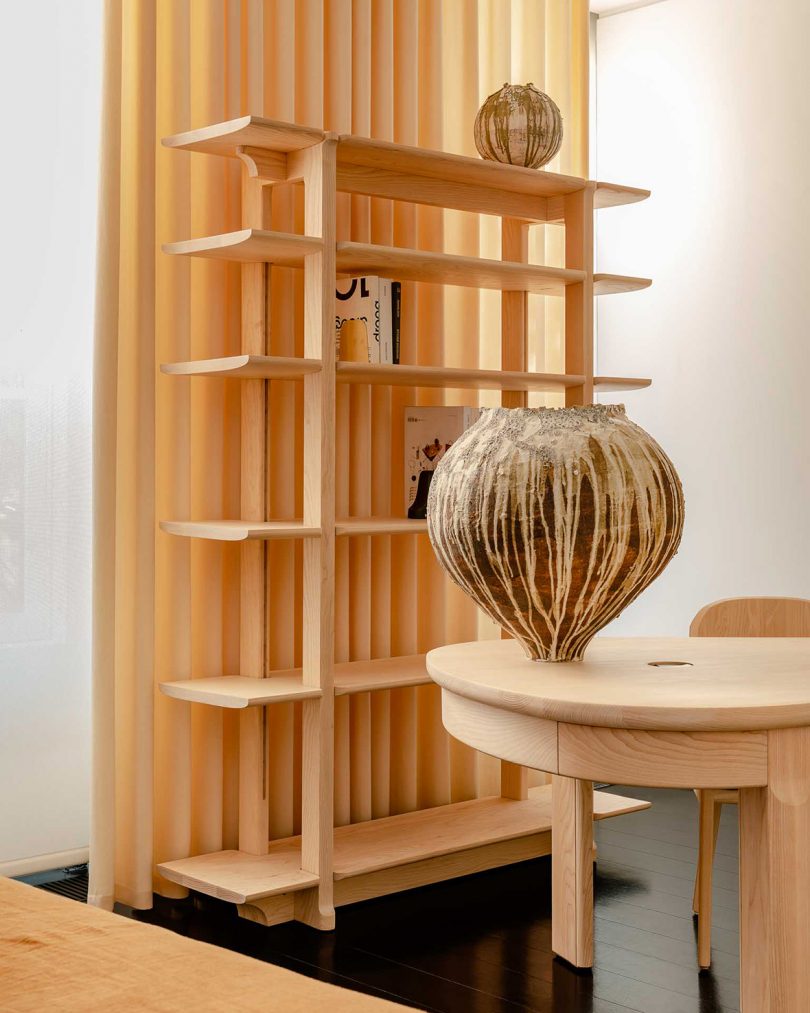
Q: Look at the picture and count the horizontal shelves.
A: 6